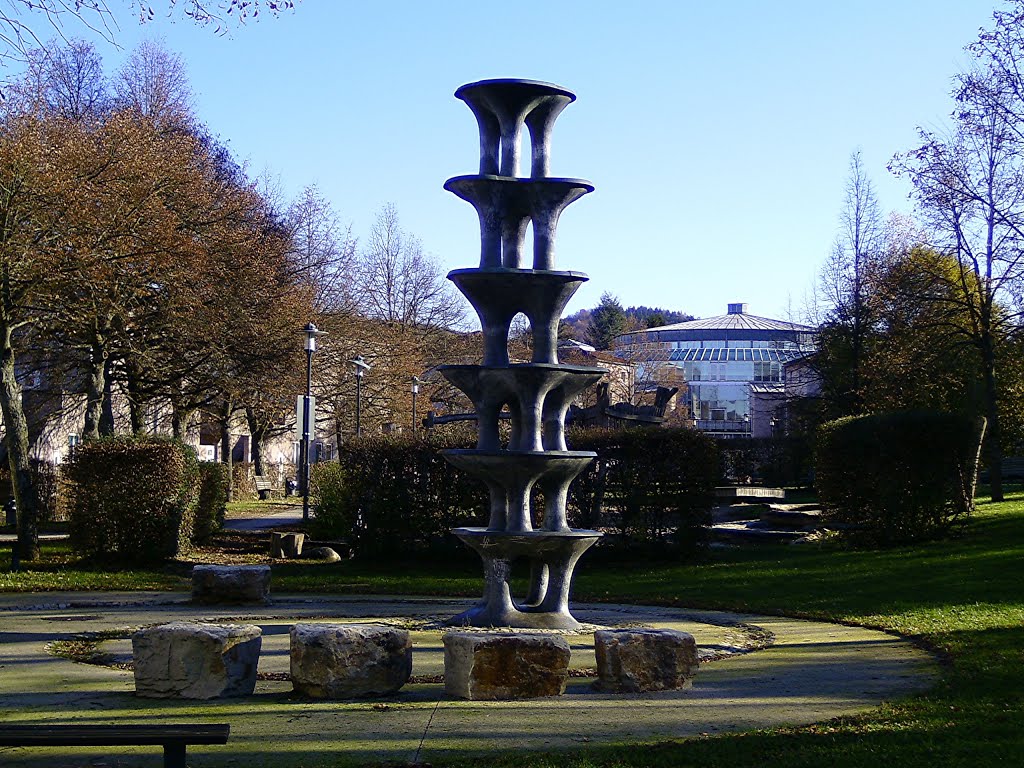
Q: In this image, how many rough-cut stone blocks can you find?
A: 5